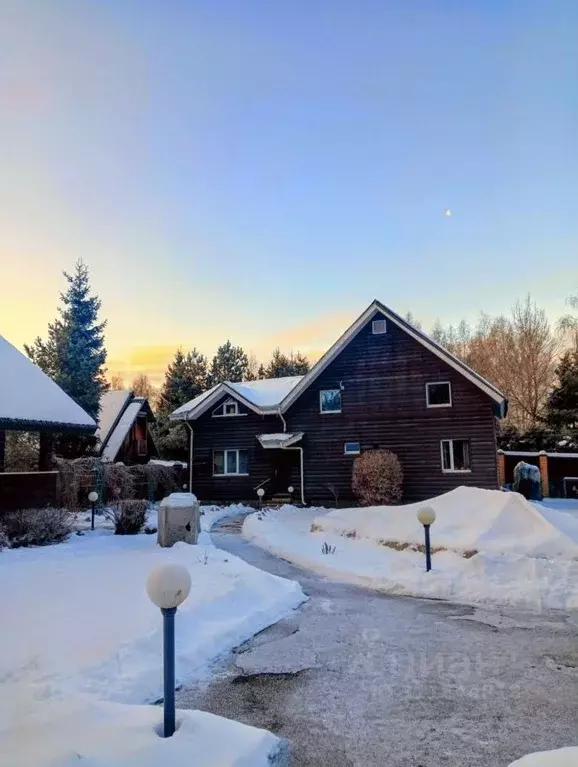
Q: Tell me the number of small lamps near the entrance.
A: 2